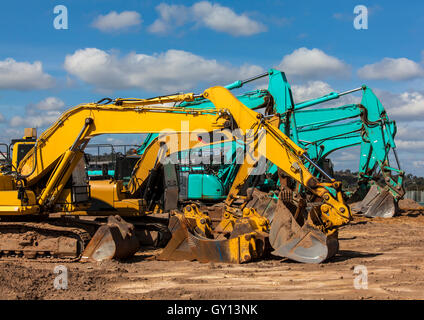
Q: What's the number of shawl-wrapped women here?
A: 0